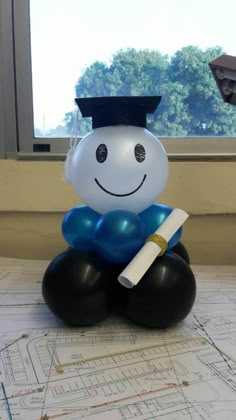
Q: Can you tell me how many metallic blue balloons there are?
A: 3